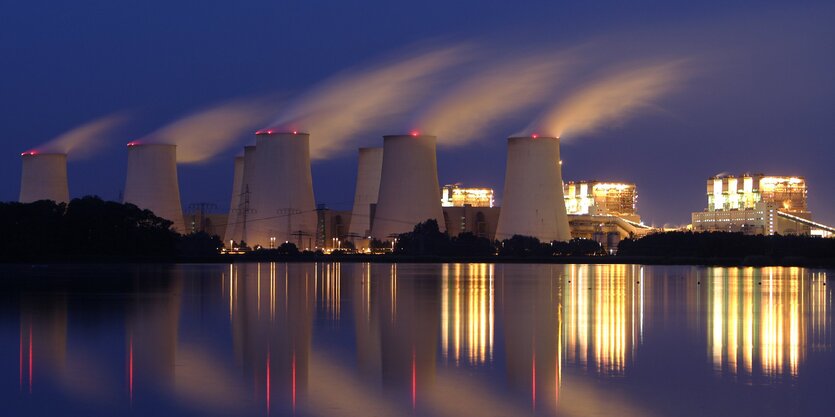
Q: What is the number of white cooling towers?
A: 8